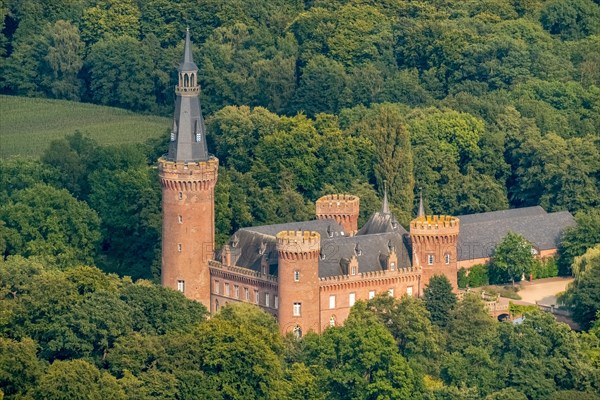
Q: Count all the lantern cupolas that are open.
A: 1